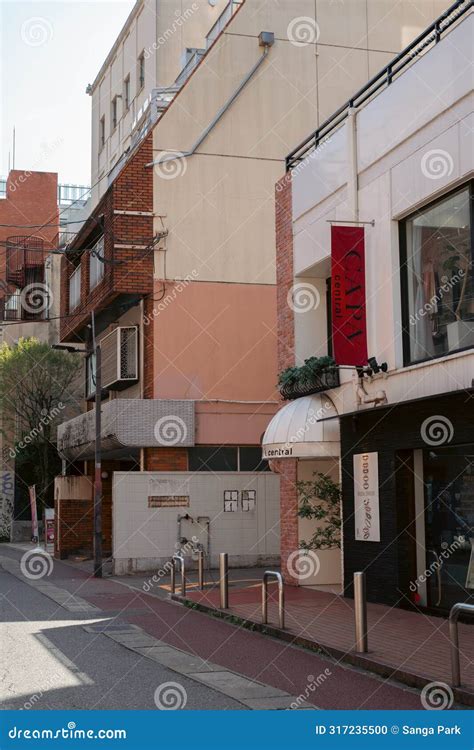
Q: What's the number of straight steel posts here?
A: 3